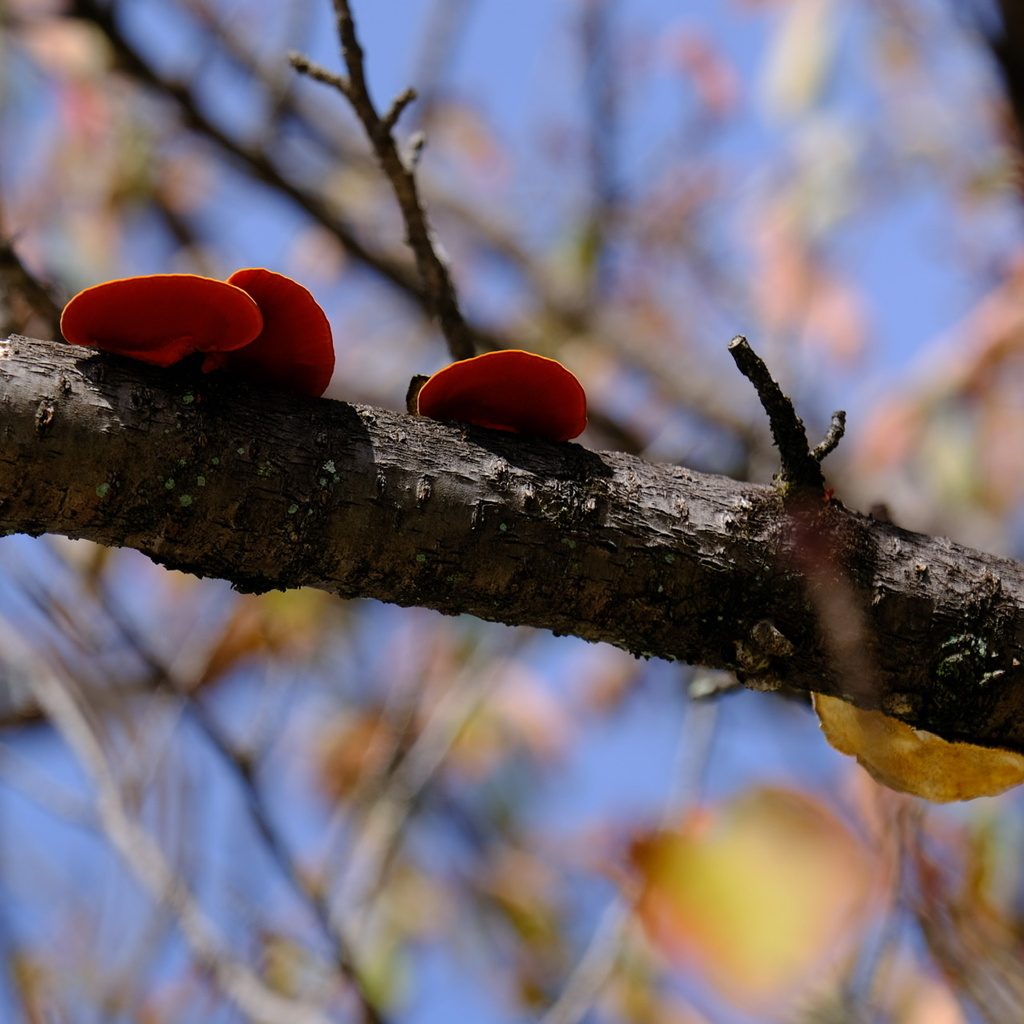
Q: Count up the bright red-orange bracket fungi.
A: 3